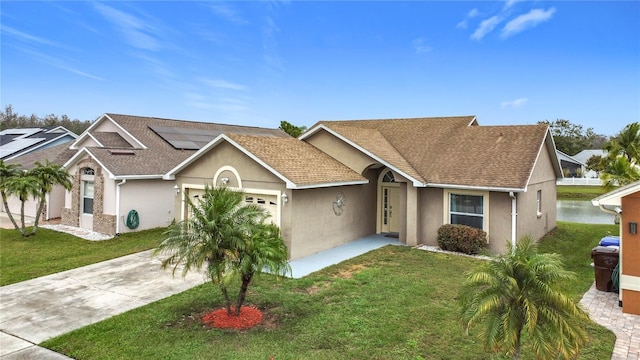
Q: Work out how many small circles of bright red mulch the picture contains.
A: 1